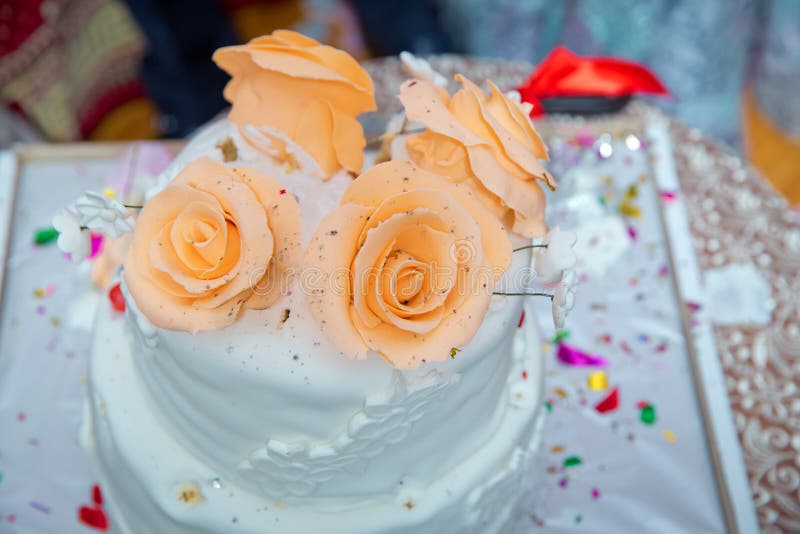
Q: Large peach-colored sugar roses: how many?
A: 4